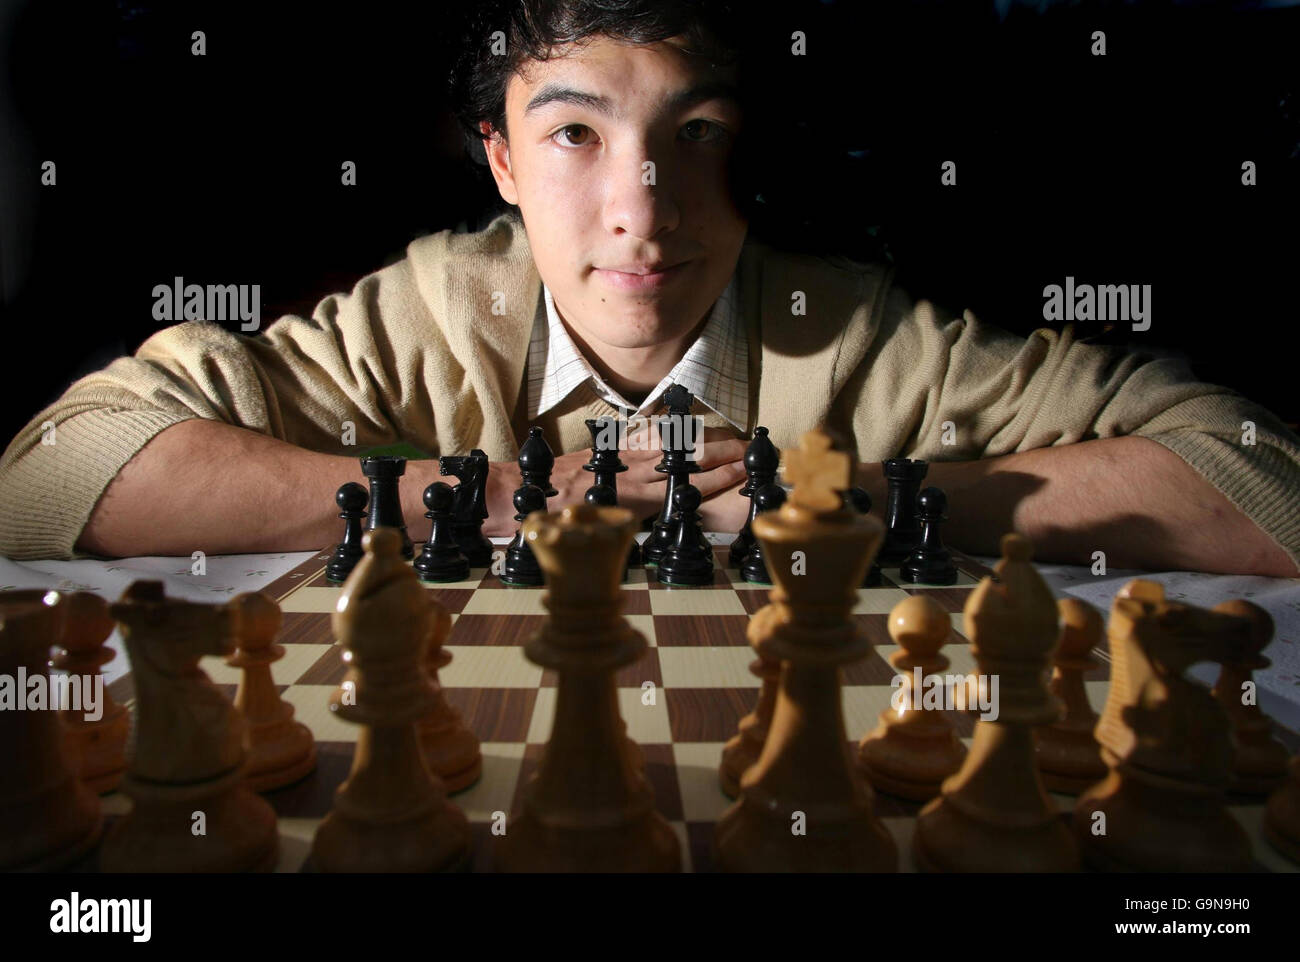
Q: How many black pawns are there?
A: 8